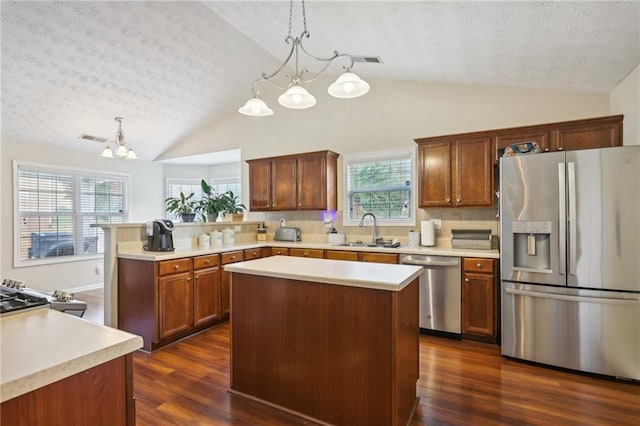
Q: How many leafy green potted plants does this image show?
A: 3